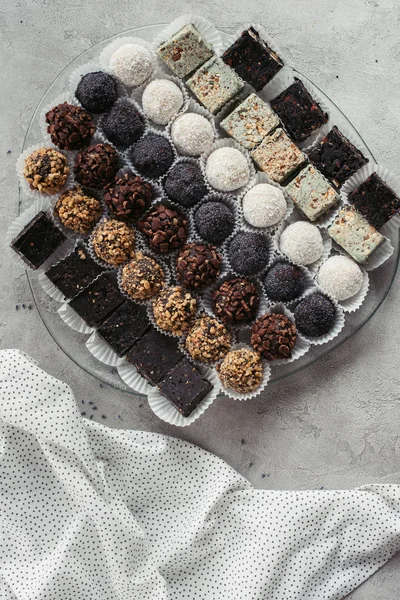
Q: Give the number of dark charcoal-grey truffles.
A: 8